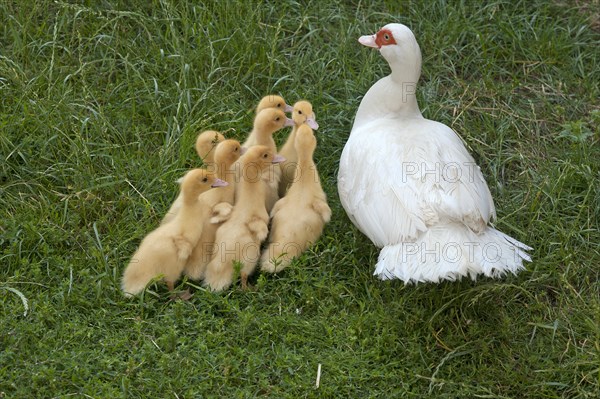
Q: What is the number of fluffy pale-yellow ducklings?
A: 8